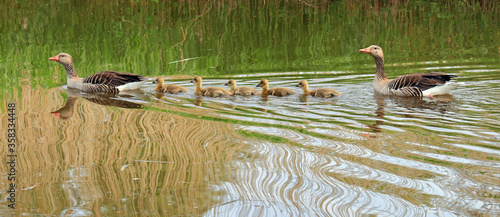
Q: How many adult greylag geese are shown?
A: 2